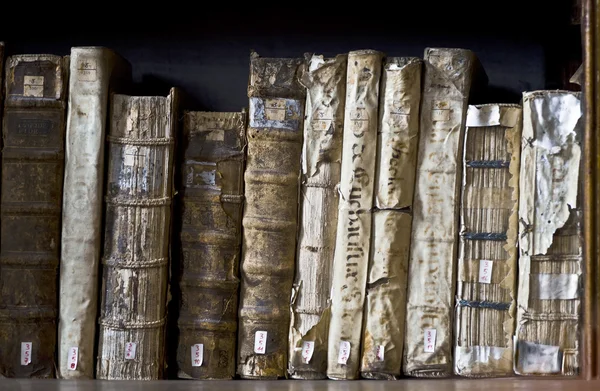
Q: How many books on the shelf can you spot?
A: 11